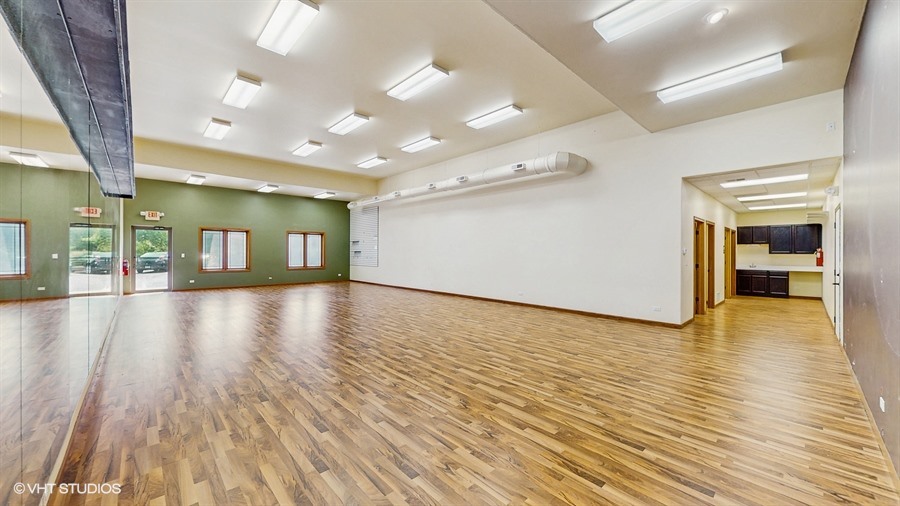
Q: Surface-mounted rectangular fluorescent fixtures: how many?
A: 14